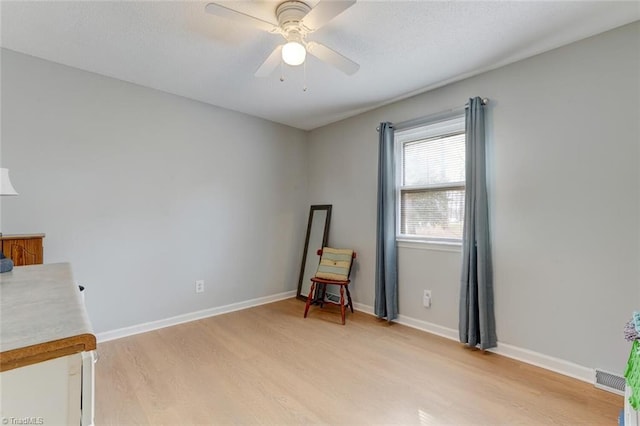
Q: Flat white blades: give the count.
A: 4